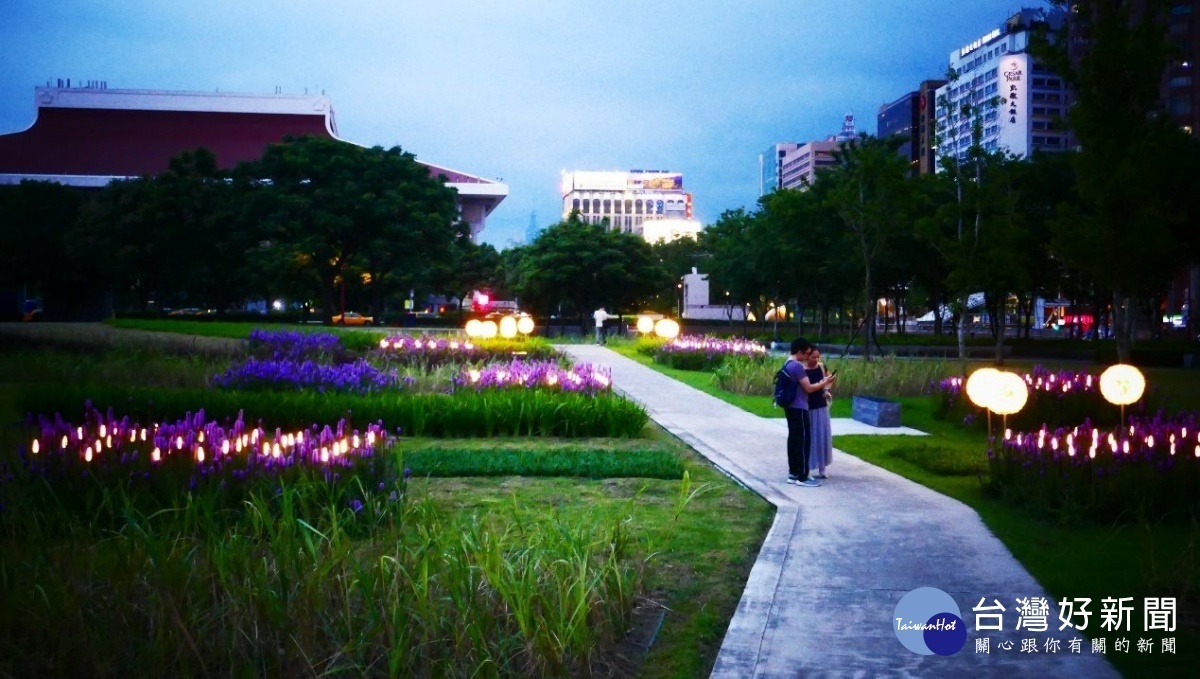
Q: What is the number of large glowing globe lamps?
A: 9